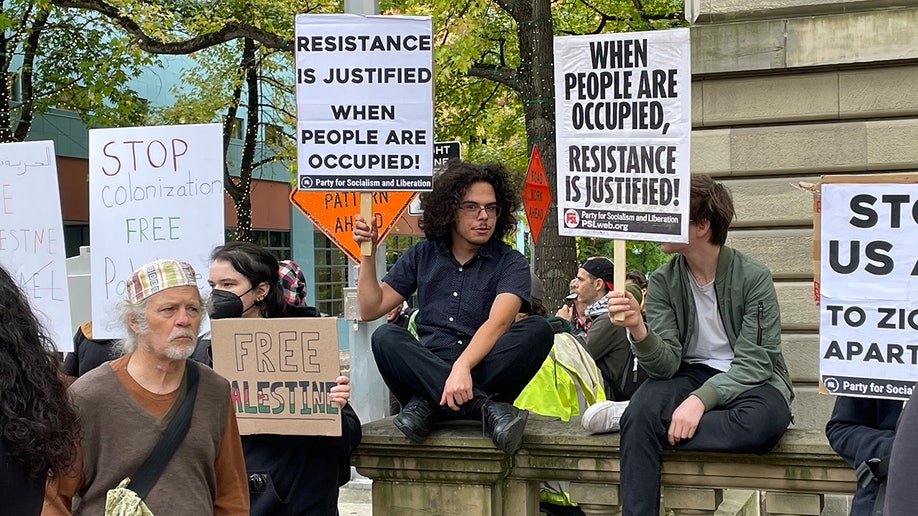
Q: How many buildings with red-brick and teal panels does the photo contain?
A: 1